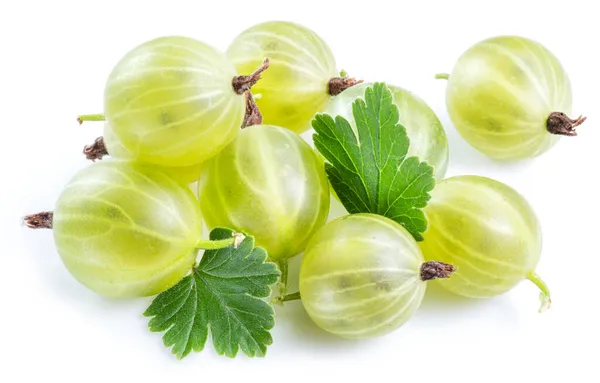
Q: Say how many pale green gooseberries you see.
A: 9